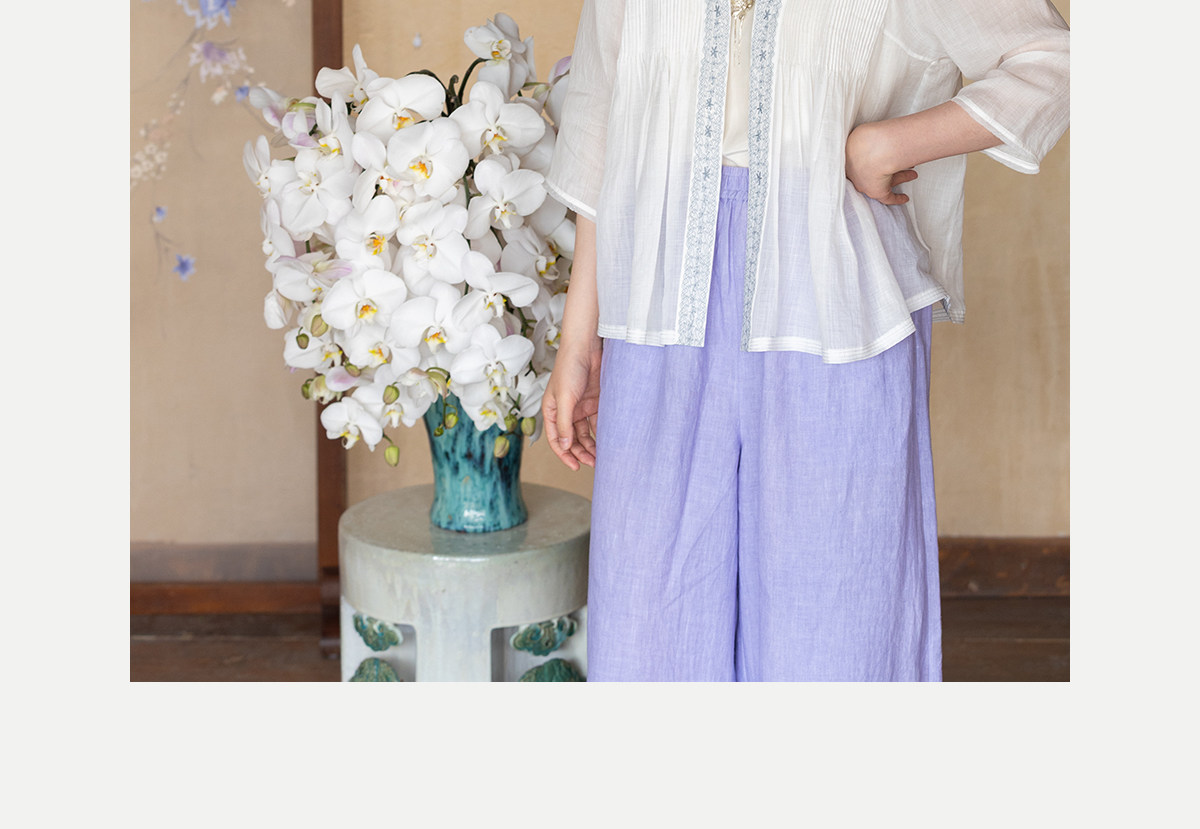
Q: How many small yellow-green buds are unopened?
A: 11